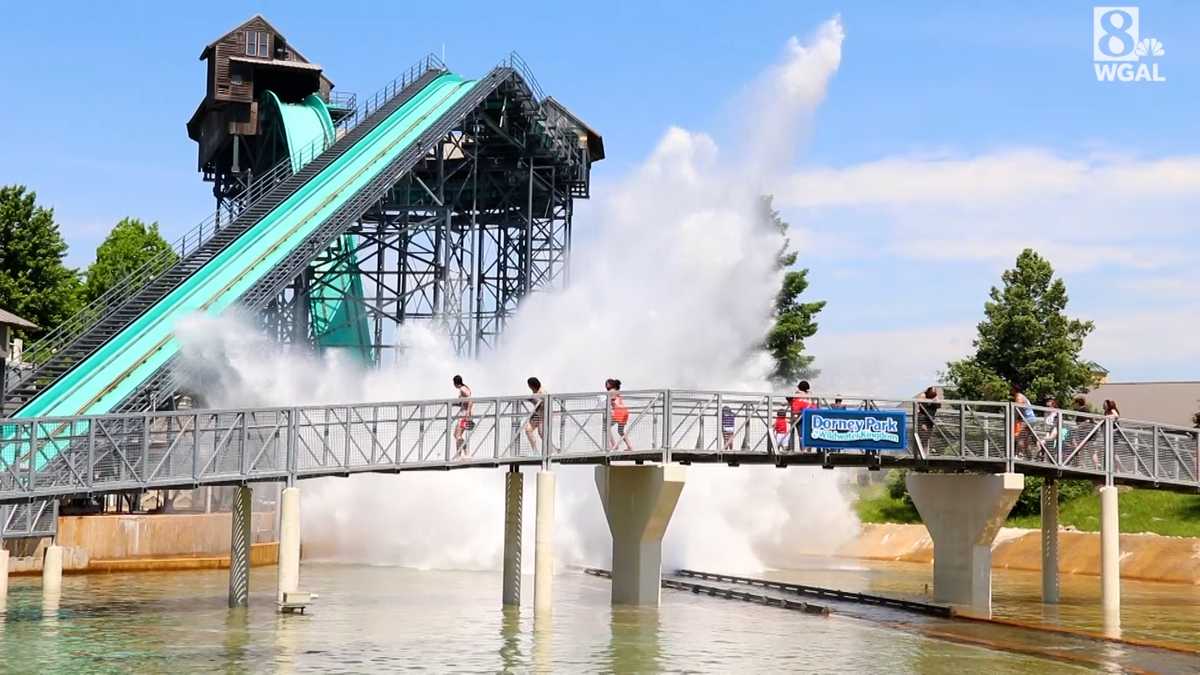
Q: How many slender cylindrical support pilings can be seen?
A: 8